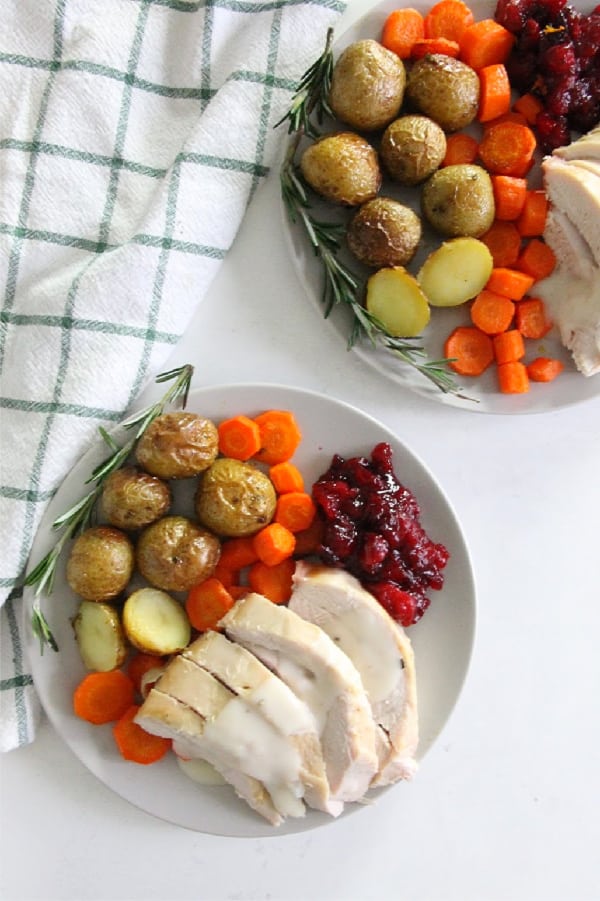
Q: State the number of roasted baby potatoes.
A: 15